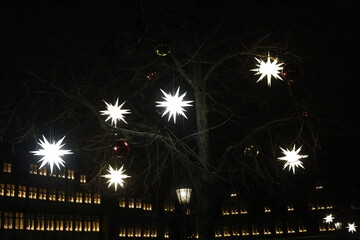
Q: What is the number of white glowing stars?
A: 8